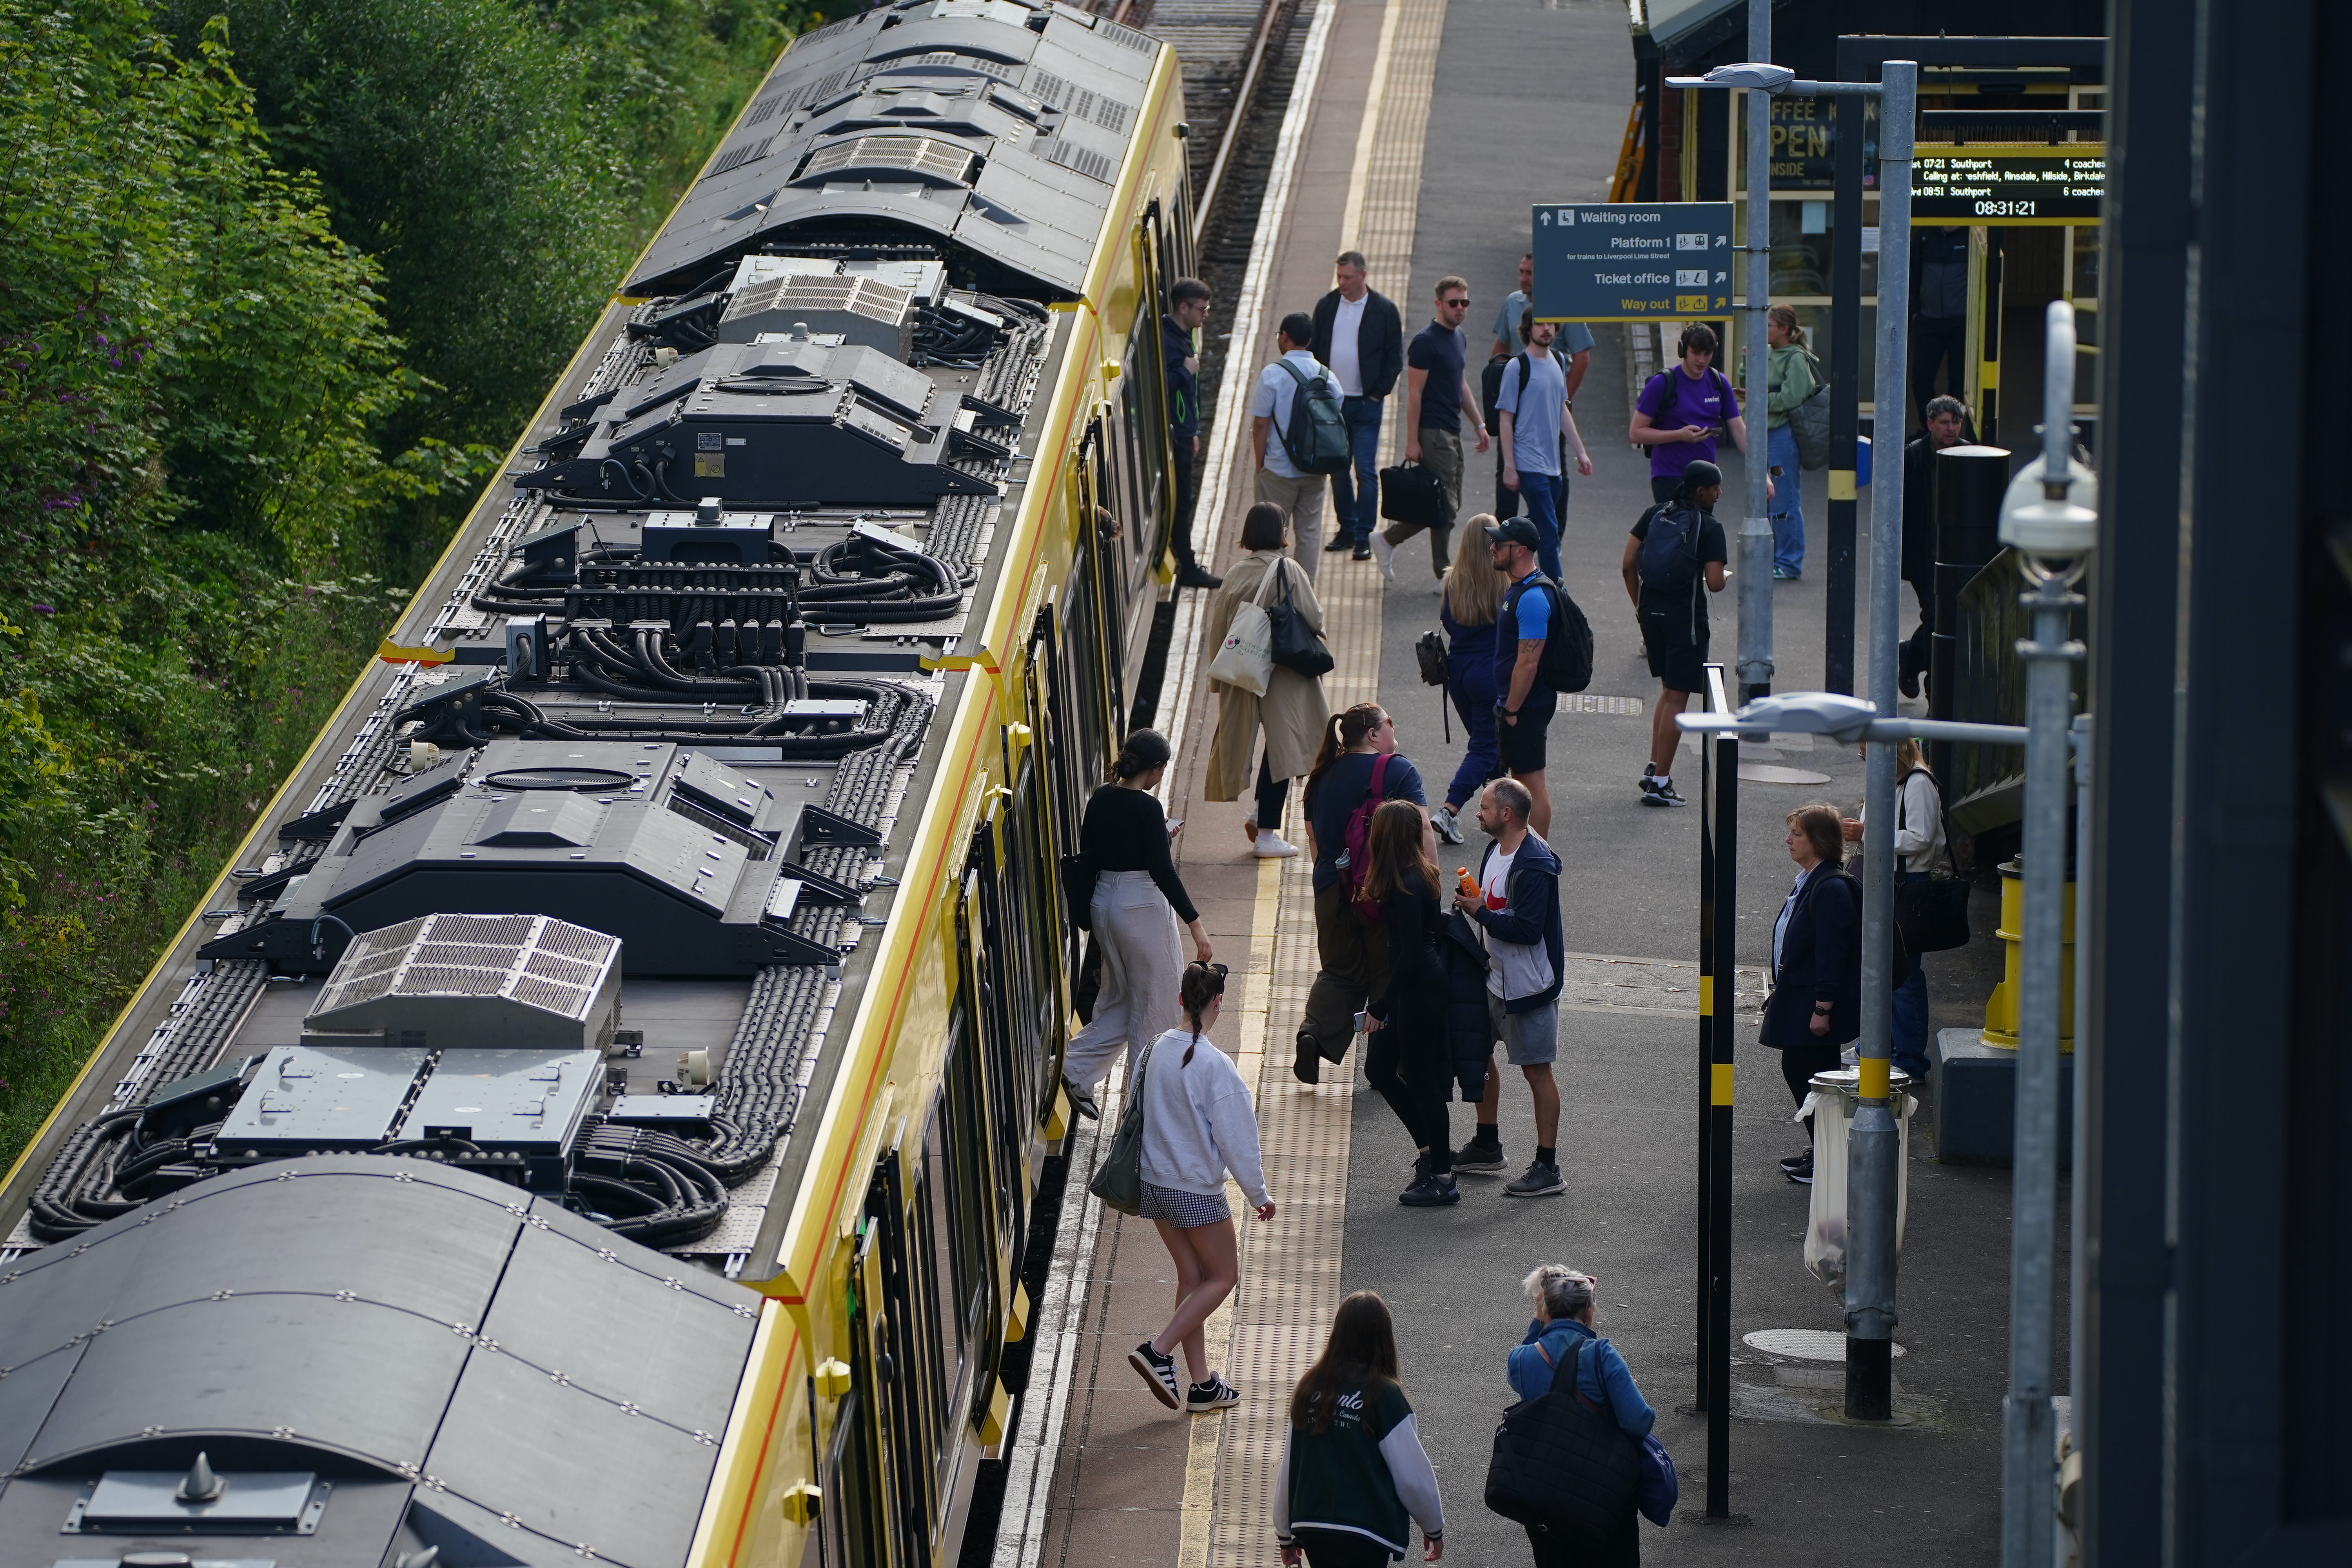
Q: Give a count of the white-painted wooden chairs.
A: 0